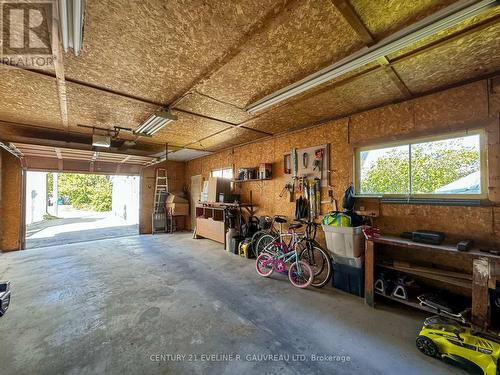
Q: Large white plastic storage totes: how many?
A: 1